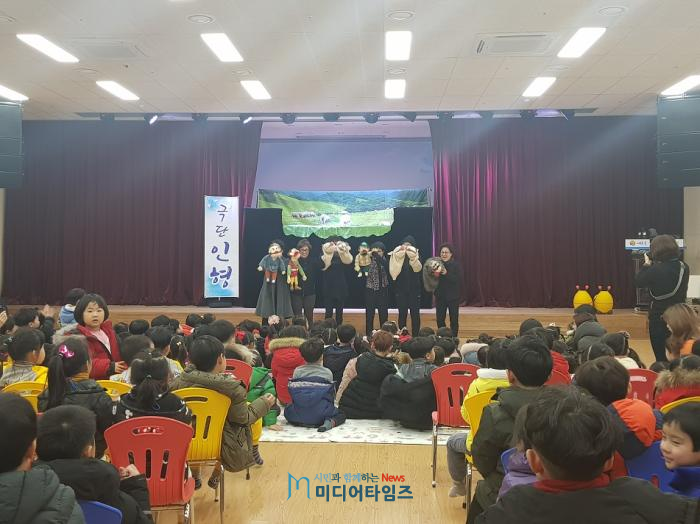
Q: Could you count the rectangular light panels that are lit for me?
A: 10